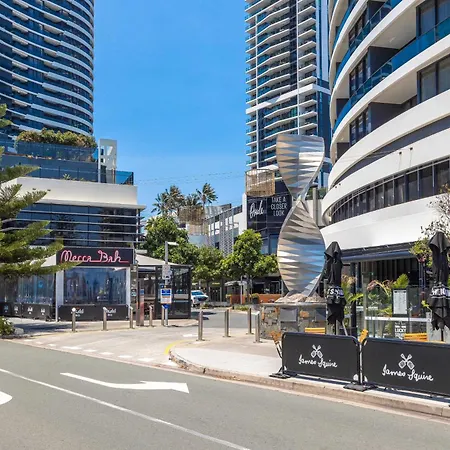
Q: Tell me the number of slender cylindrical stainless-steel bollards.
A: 9